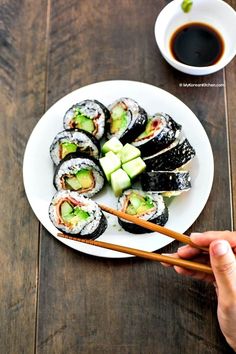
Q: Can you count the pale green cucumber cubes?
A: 5